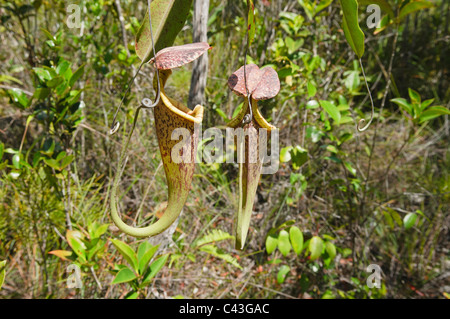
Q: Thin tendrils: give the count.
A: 4